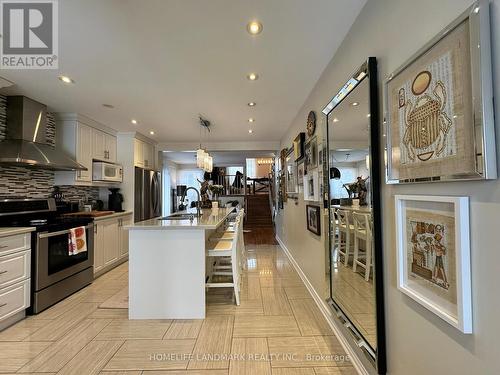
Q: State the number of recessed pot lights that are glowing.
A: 8